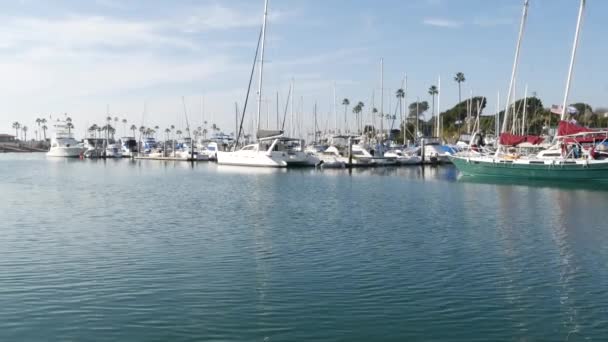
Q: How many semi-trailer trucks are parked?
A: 0